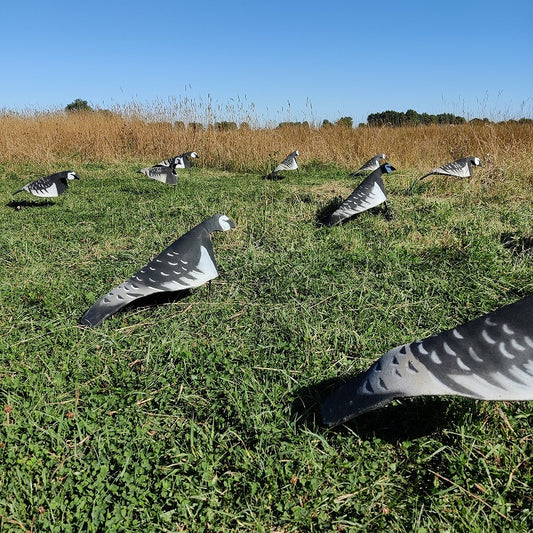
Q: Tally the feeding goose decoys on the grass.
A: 9